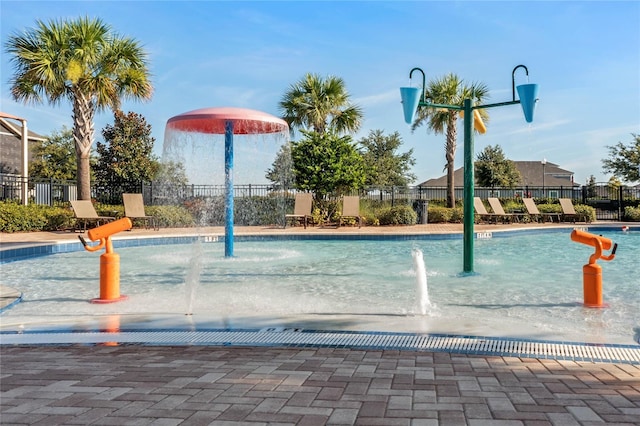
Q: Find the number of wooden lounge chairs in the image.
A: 8